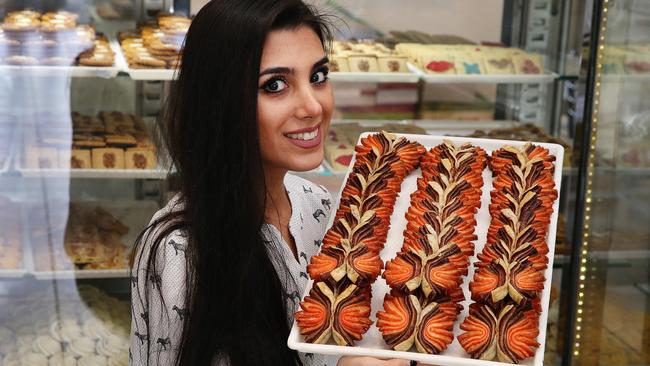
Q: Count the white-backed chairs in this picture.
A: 0